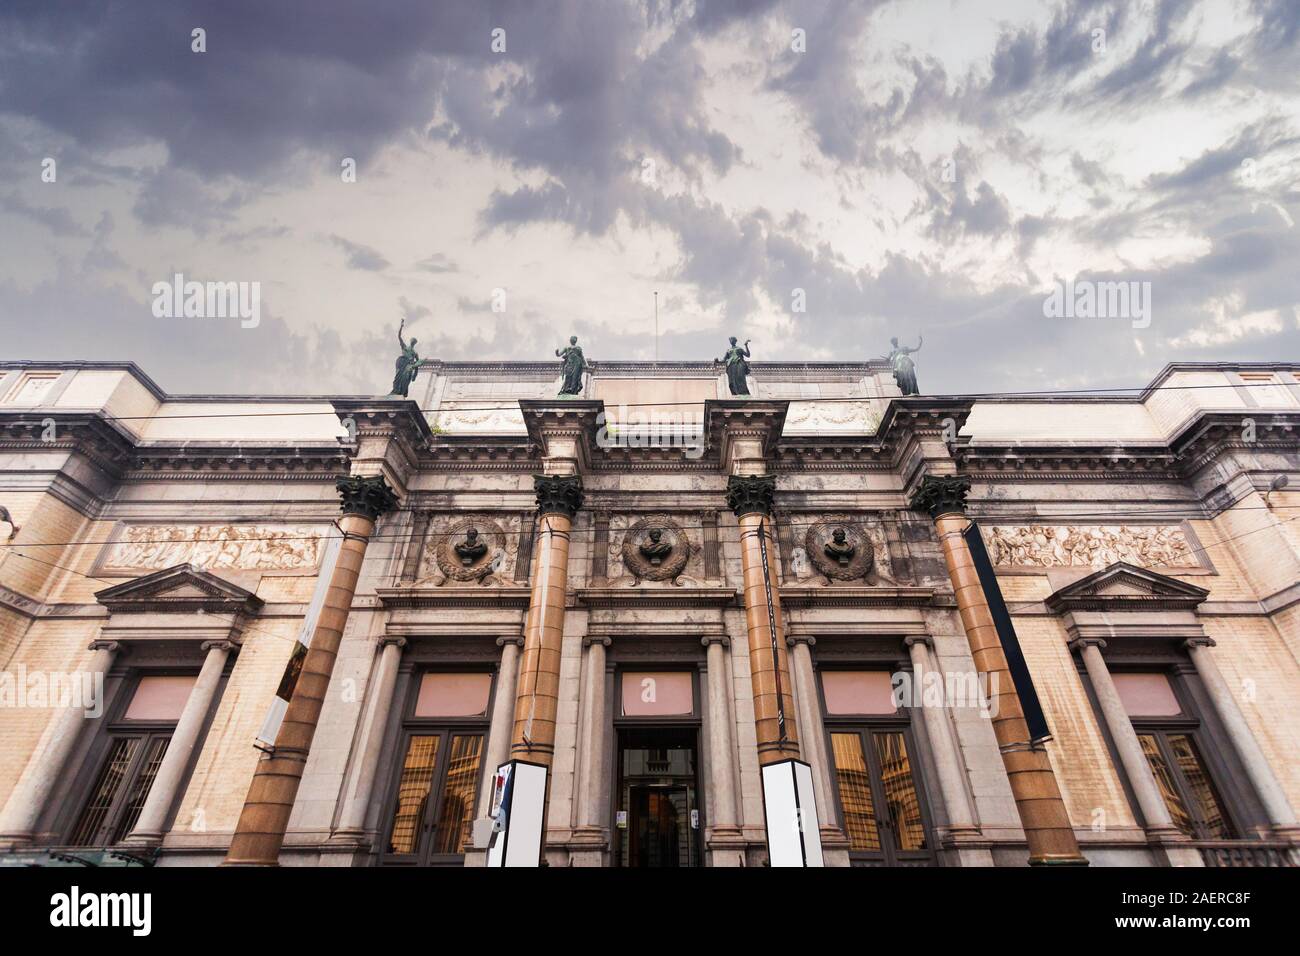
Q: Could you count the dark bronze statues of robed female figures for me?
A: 4